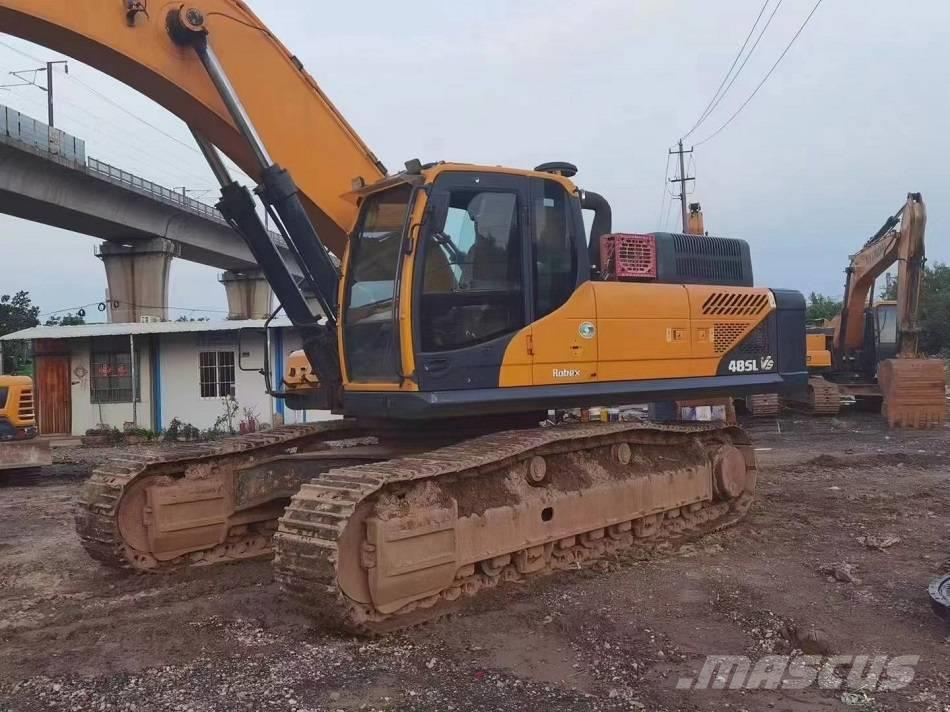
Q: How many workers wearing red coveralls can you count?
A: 0